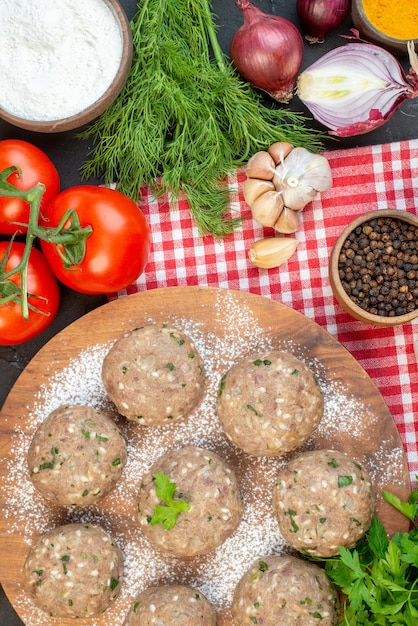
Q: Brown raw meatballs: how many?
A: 8